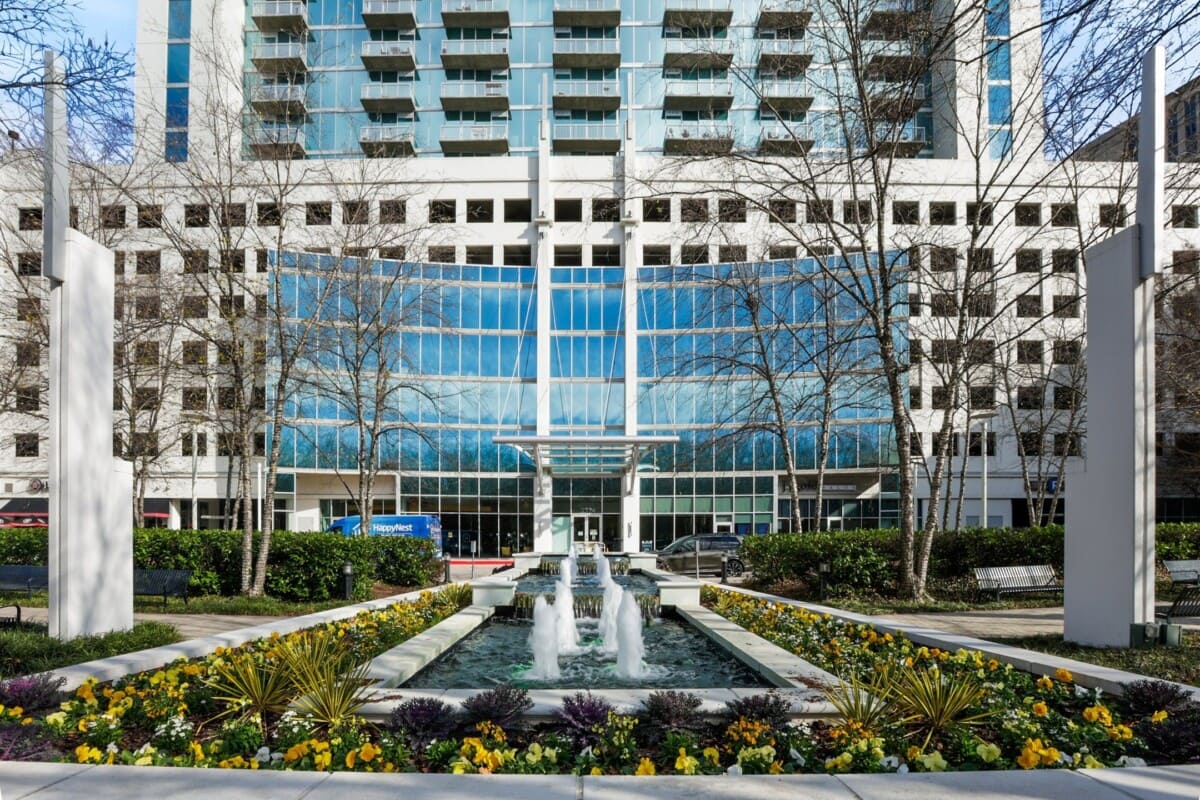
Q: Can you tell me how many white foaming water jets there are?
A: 8